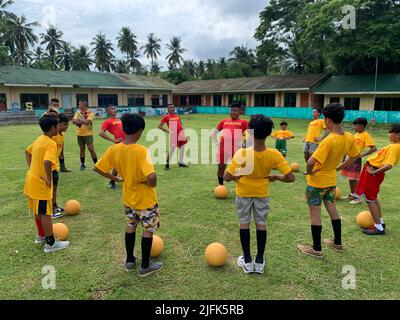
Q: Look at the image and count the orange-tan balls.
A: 8